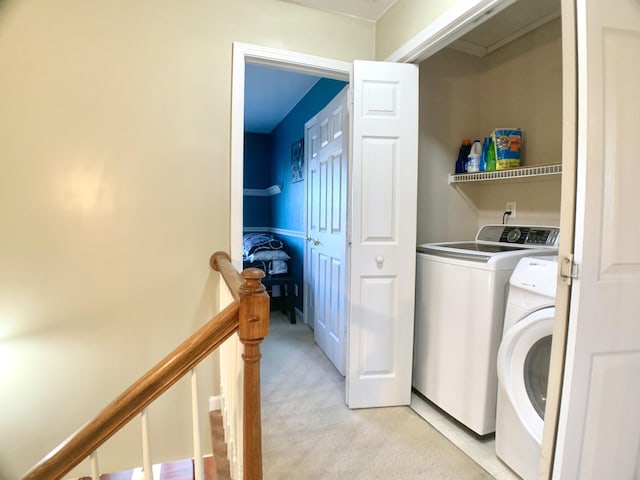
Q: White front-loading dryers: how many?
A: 1